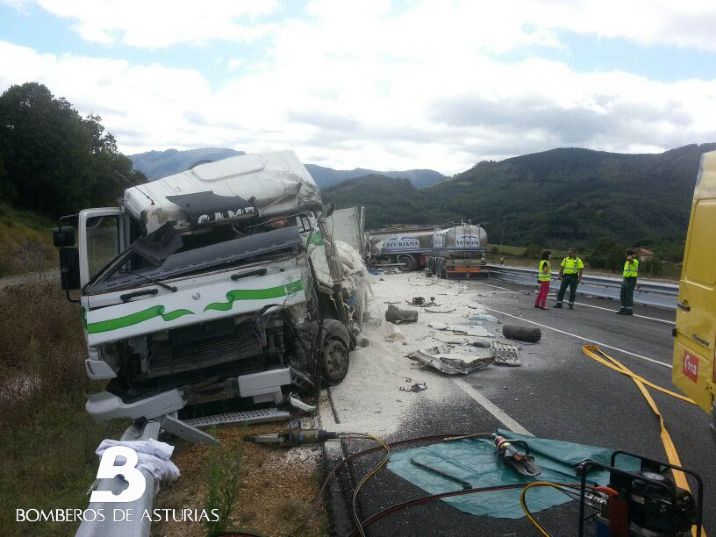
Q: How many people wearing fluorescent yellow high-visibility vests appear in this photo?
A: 3